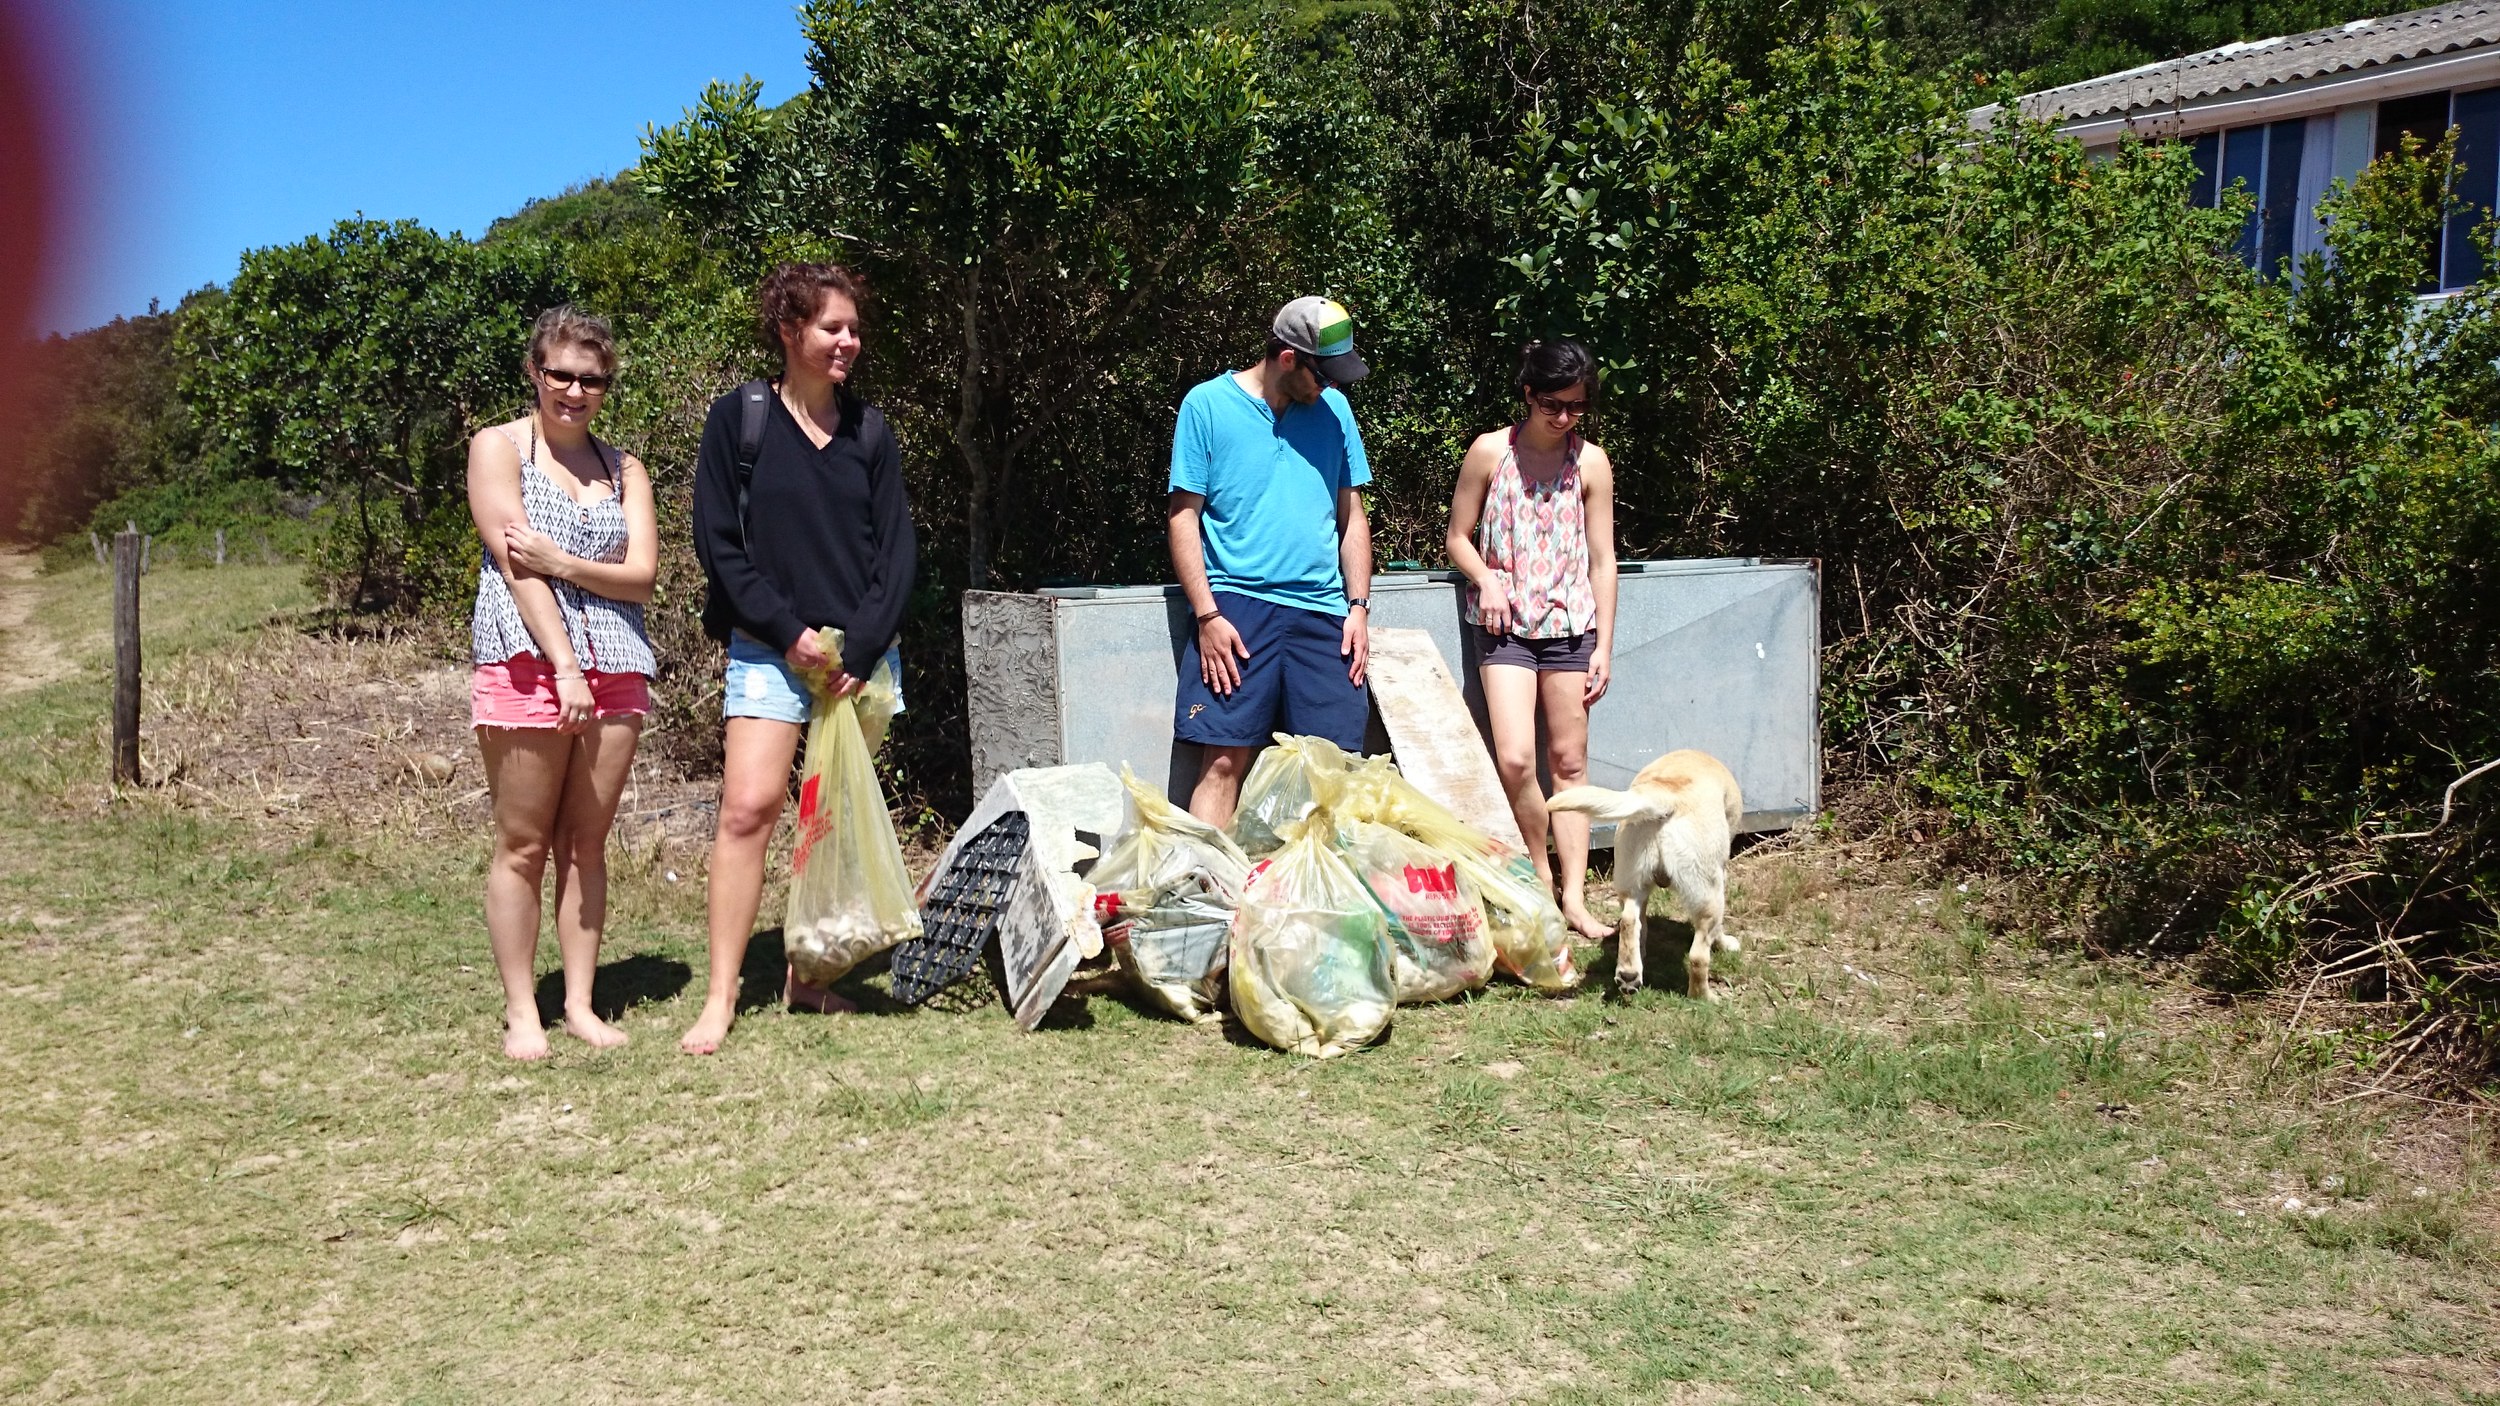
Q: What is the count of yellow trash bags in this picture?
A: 6